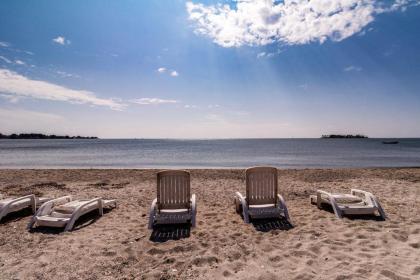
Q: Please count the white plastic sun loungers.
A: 5